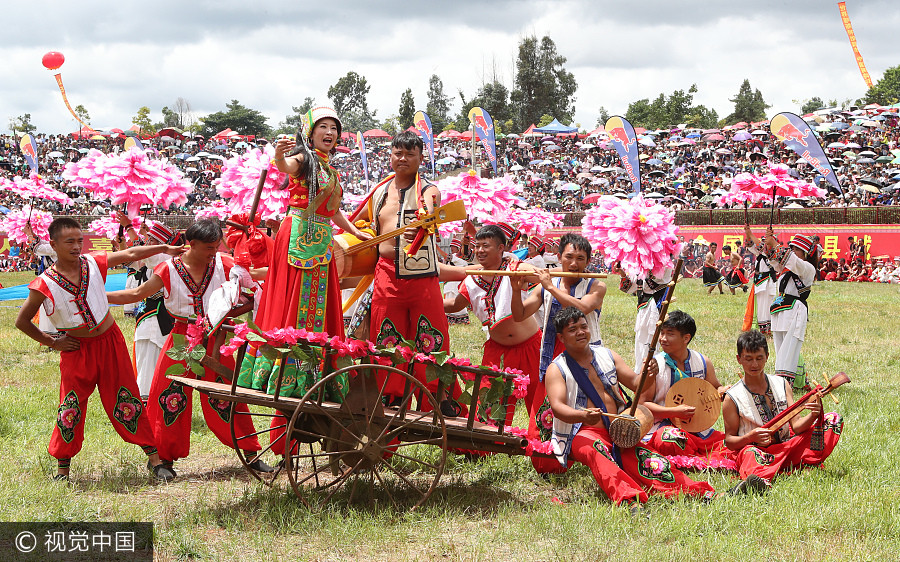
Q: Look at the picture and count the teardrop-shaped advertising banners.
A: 7